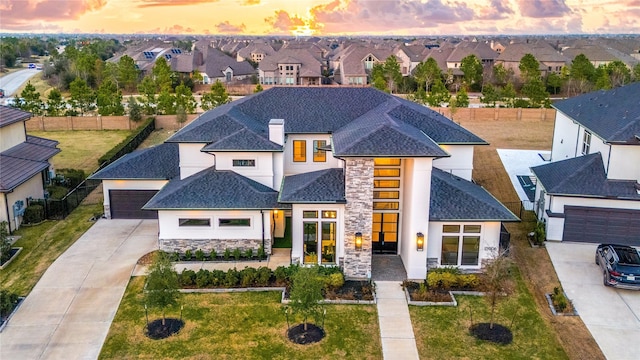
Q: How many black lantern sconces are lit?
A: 2